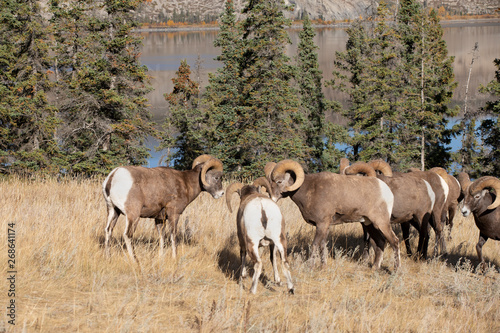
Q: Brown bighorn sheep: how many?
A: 7